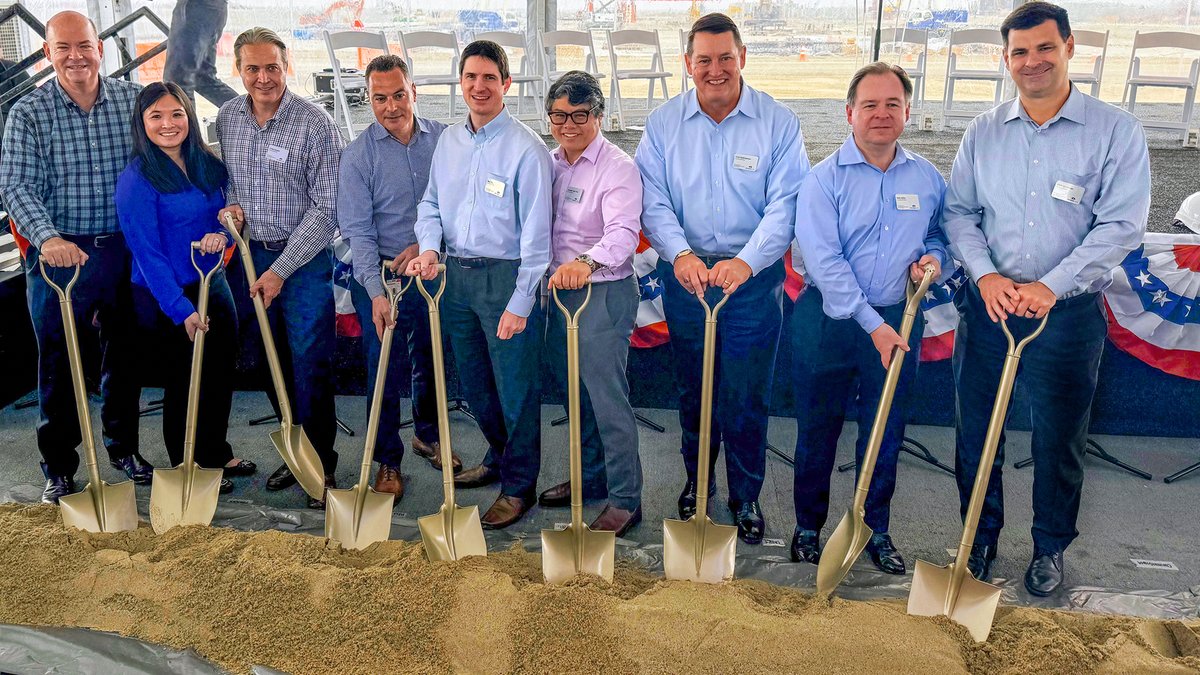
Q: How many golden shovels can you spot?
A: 9